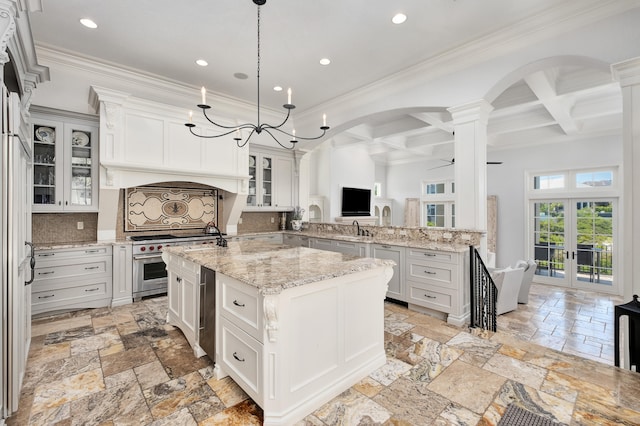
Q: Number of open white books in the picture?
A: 0